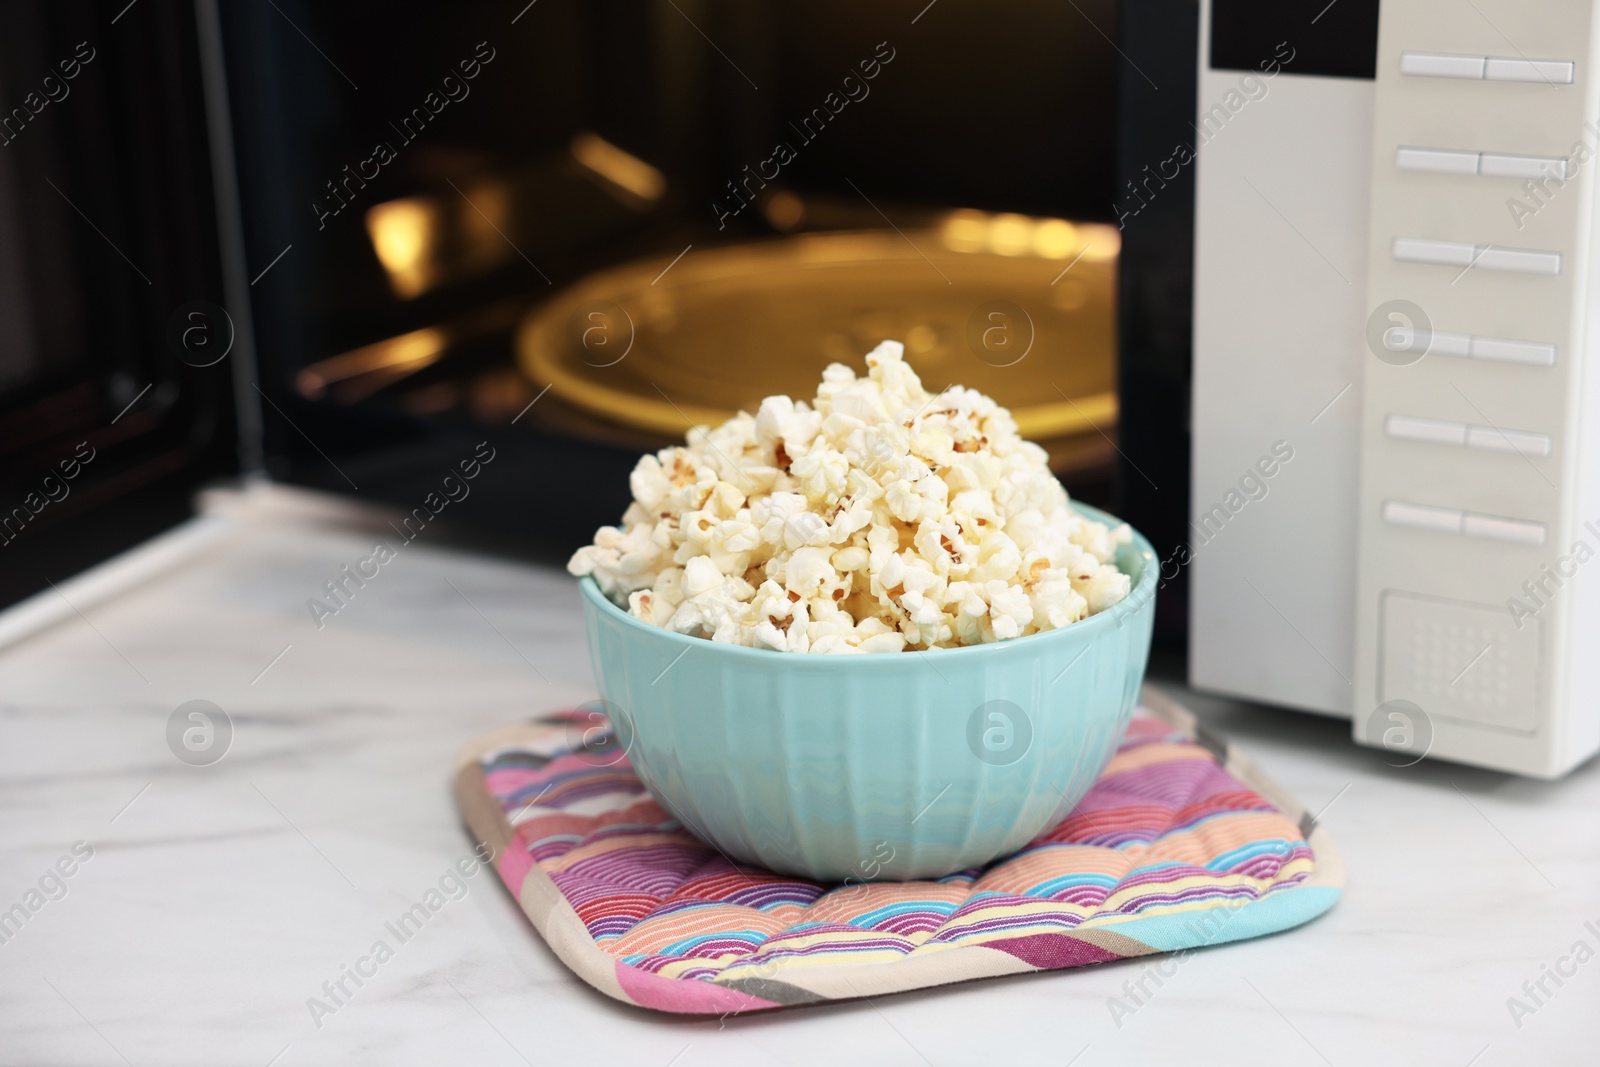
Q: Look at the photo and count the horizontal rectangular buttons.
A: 12